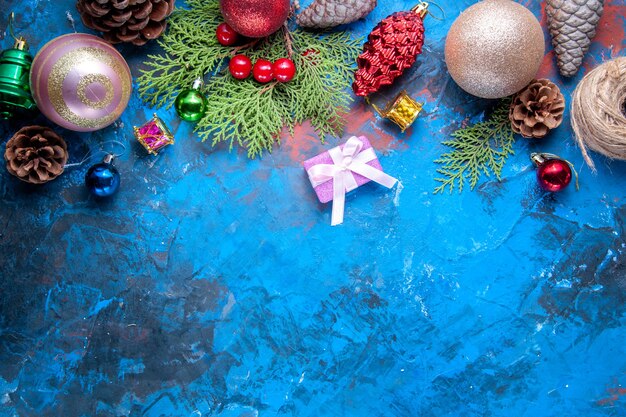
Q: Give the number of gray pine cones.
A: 2